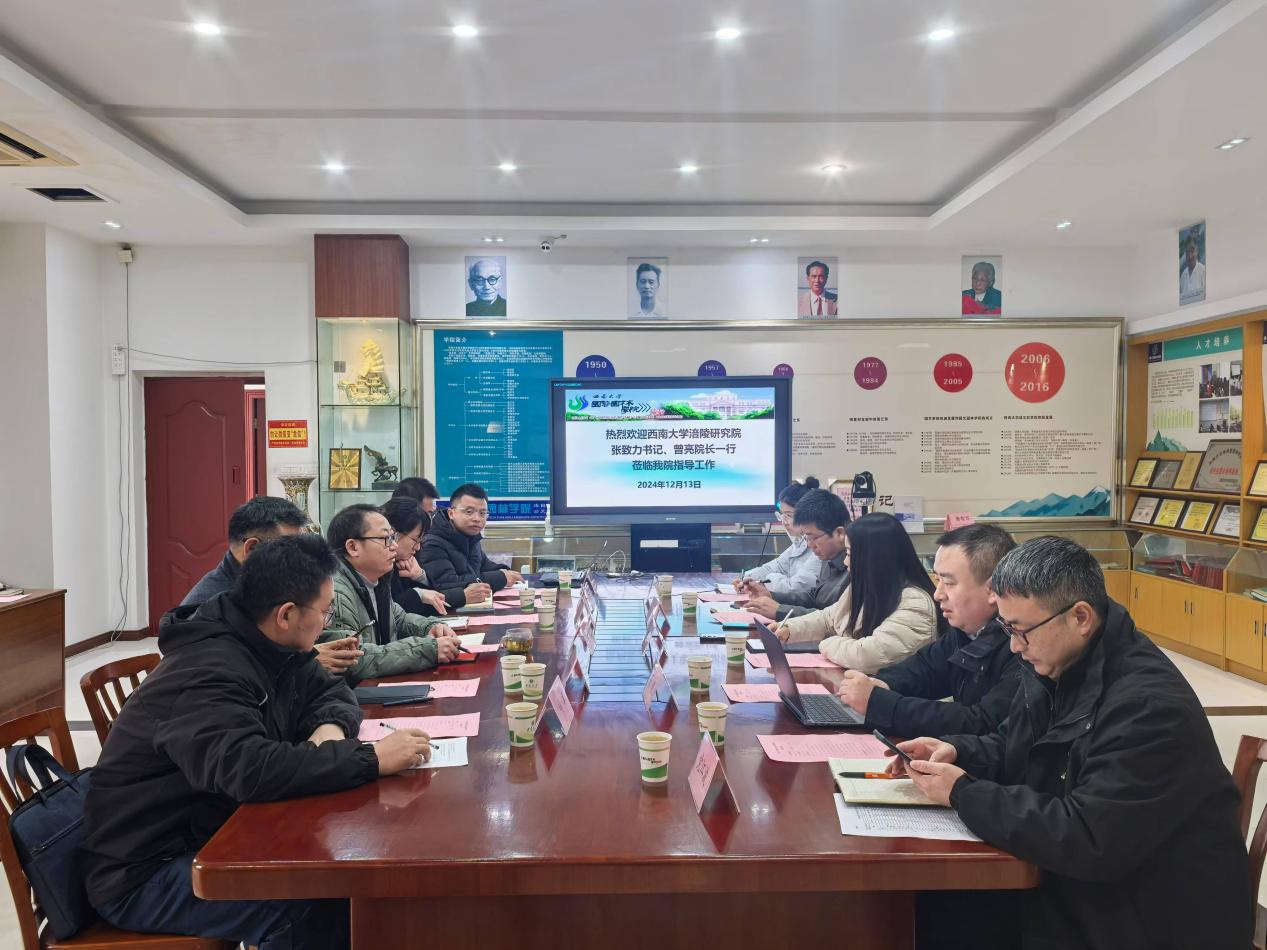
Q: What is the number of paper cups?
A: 13